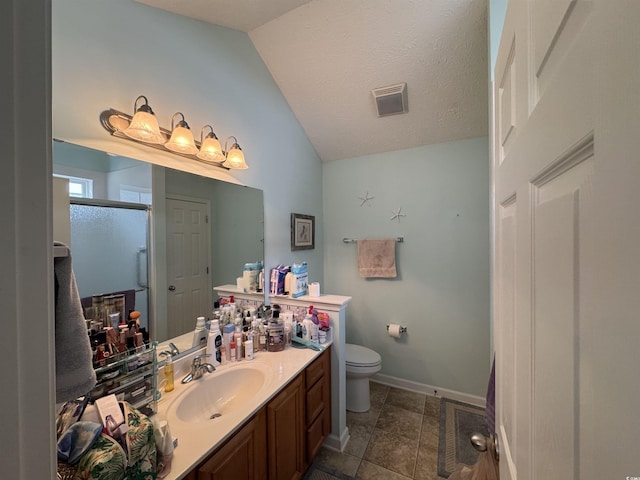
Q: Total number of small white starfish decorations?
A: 2